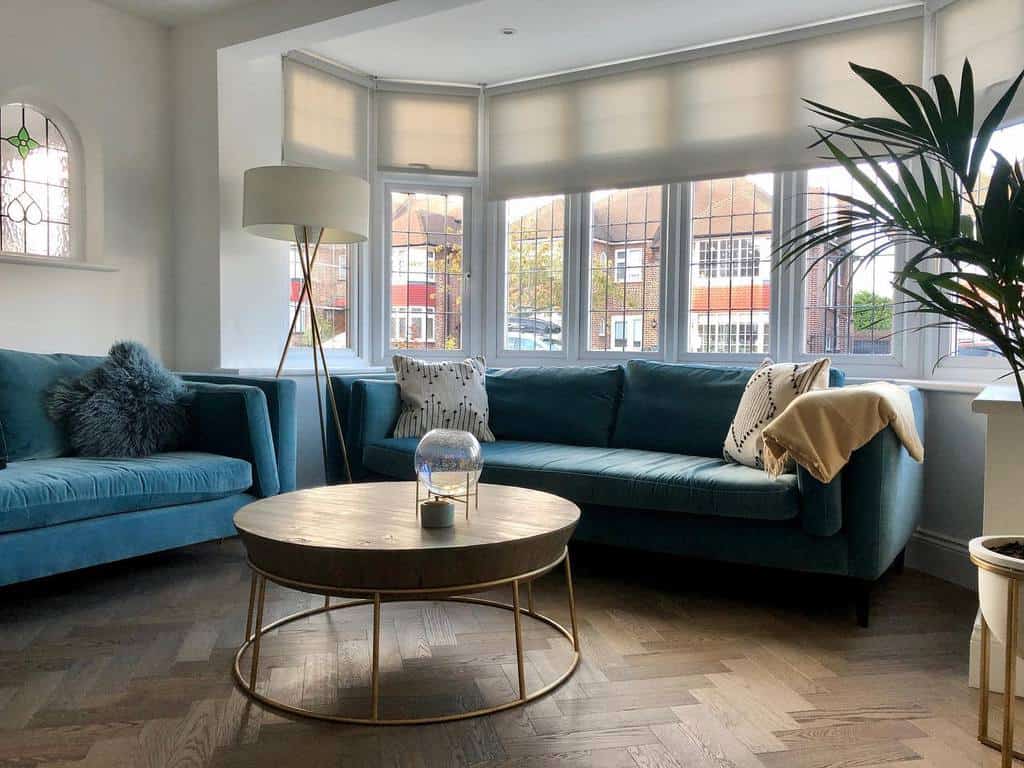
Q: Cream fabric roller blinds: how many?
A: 4